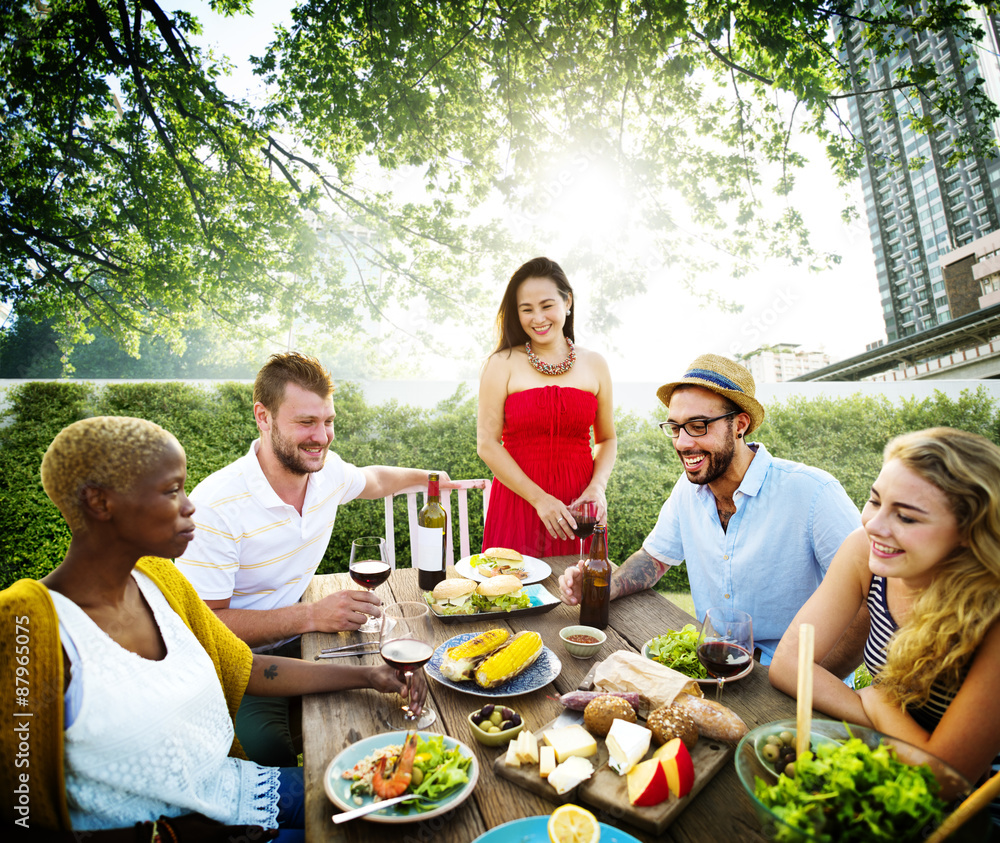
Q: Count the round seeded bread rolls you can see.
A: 2